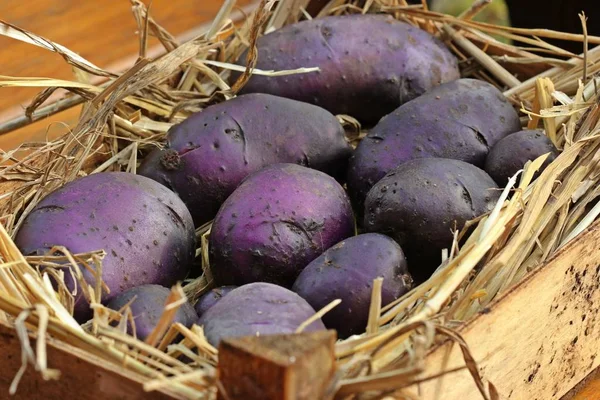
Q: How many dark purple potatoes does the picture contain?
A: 11